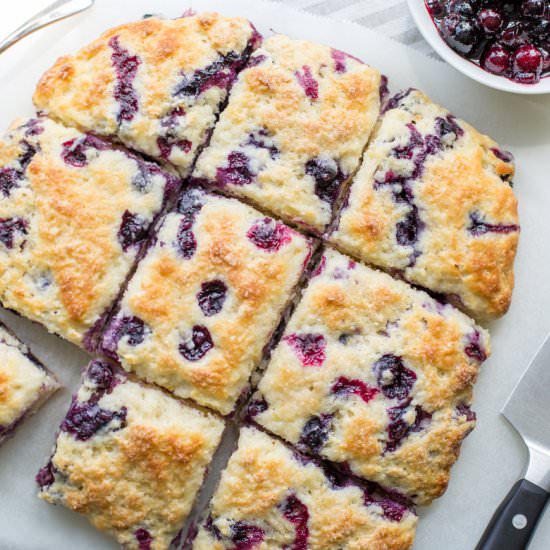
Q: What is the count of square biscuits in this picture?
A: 9